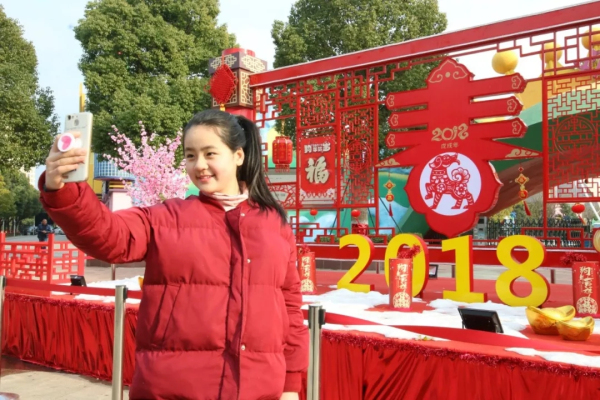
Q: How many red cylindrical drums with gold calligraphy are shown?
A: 3